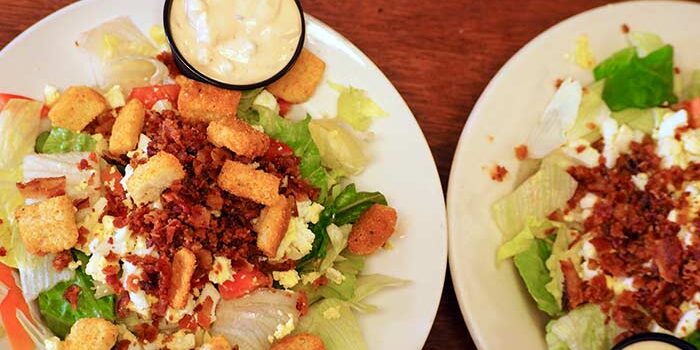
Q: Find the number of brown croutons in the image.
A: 14